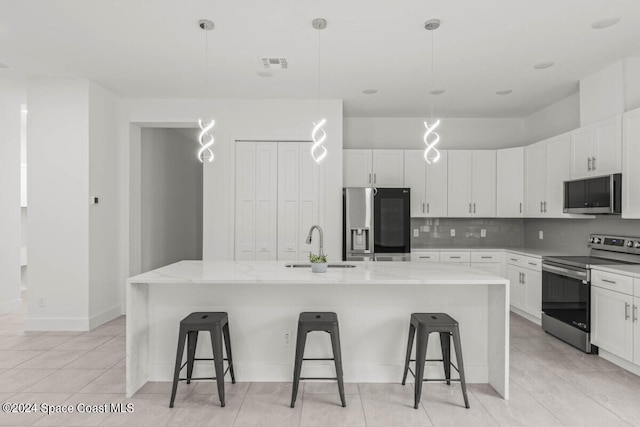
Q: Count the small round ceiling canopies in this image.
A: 3